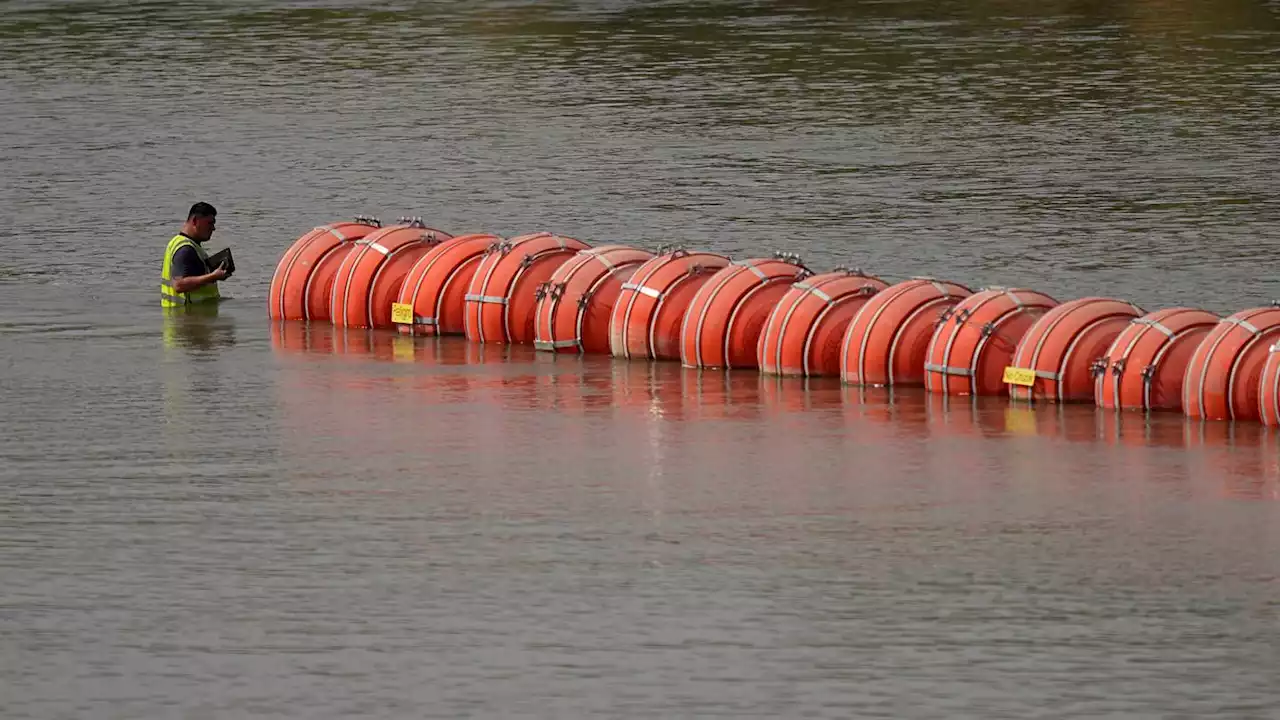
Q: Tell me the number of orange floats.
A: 14